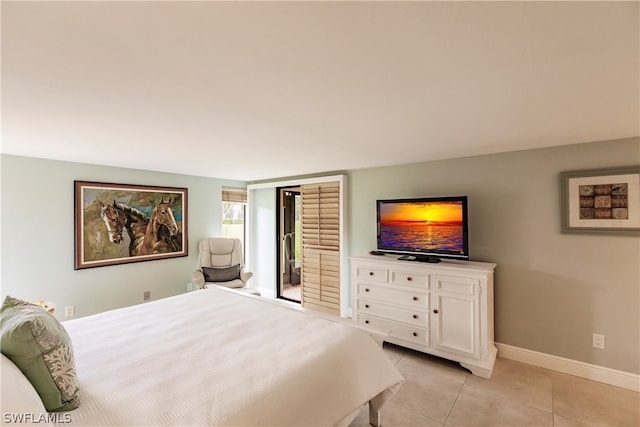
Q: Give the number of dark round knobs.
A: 9